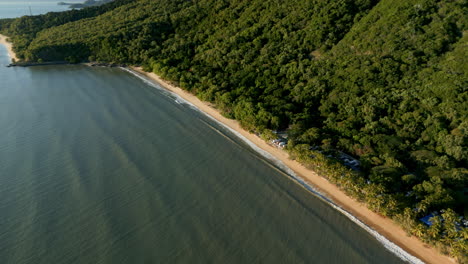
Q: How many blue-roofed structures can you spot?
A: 1